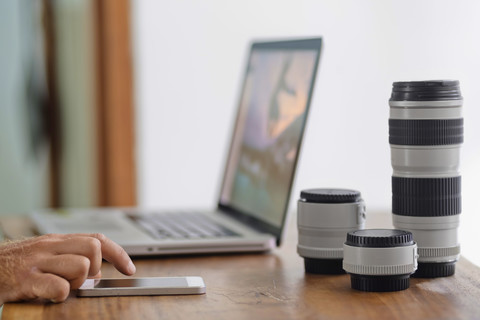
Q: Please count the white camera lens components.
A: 3